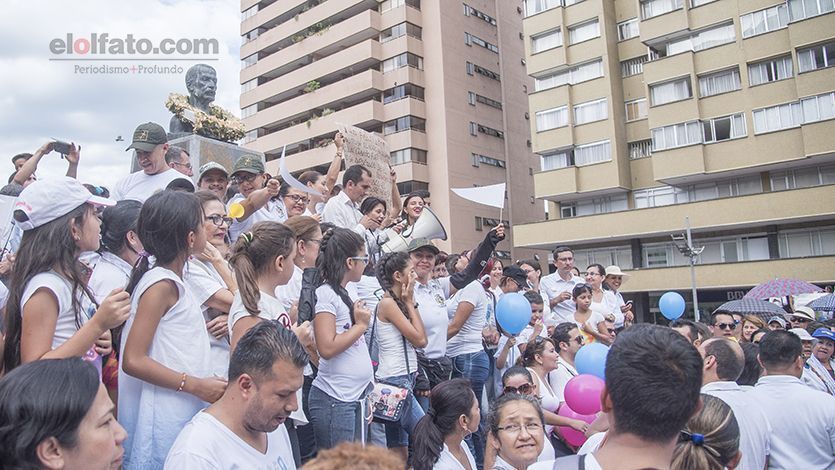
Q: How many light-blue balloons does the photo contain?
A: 3